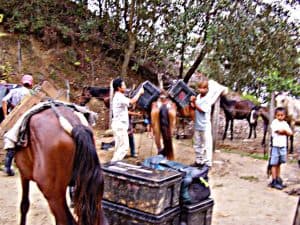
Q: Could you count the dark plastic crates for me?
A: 5